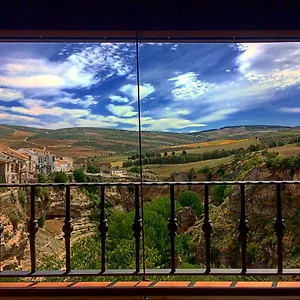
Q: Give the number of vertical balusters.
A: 8